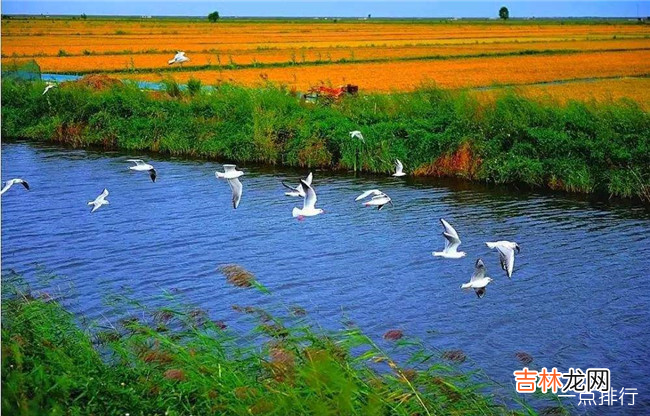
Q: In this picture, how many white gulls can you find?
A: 14